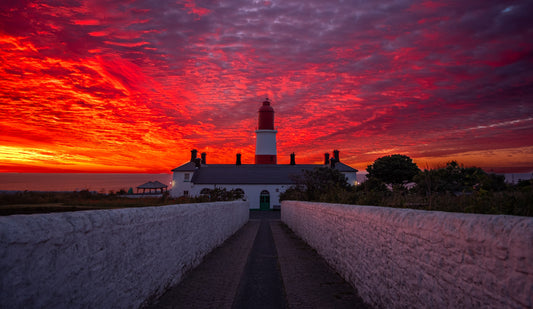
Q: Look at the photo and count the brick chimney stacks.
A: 8